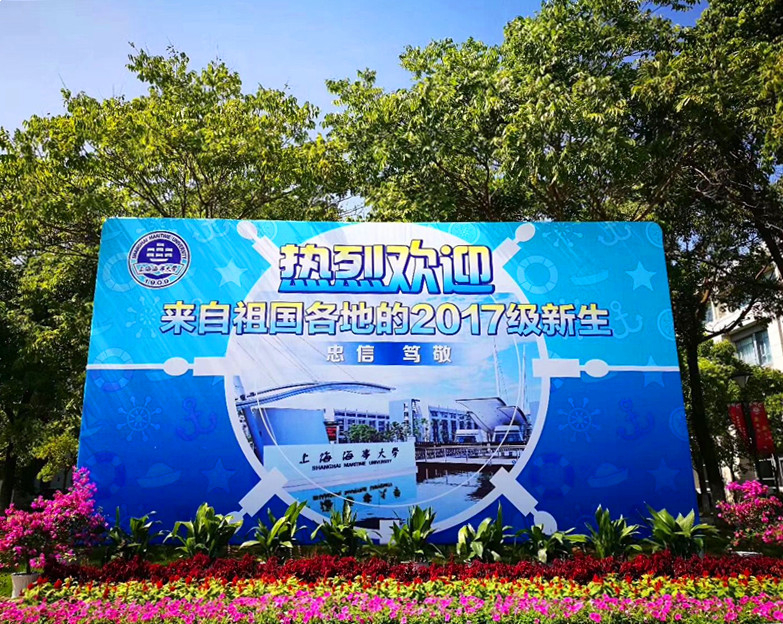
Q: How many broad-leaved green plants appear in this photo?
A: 9